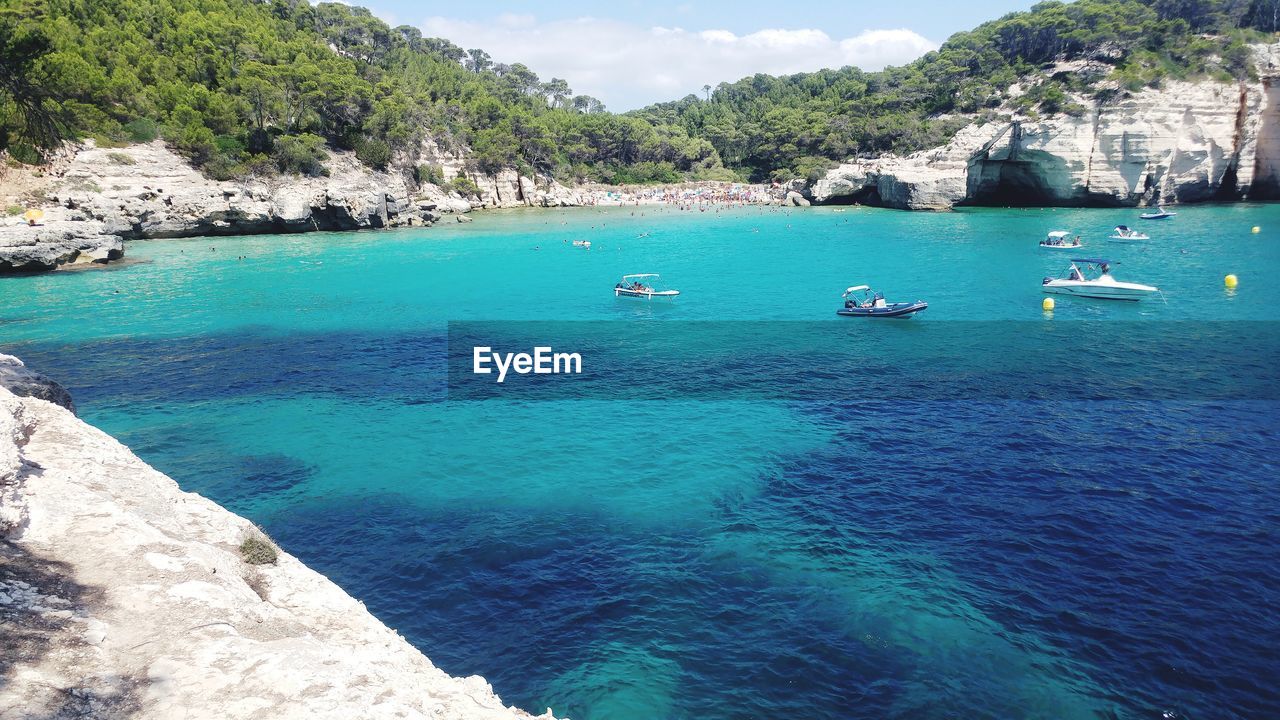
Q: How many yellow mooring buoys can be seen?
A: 3